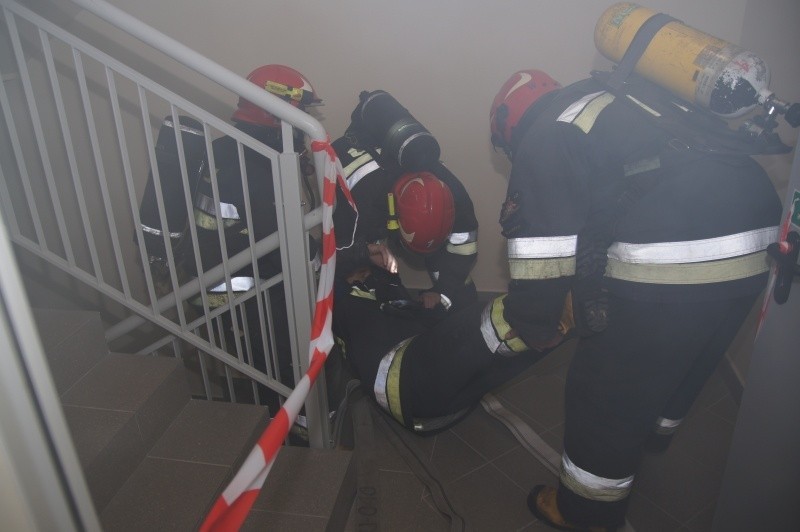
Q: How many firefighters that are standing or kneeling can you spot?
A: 3